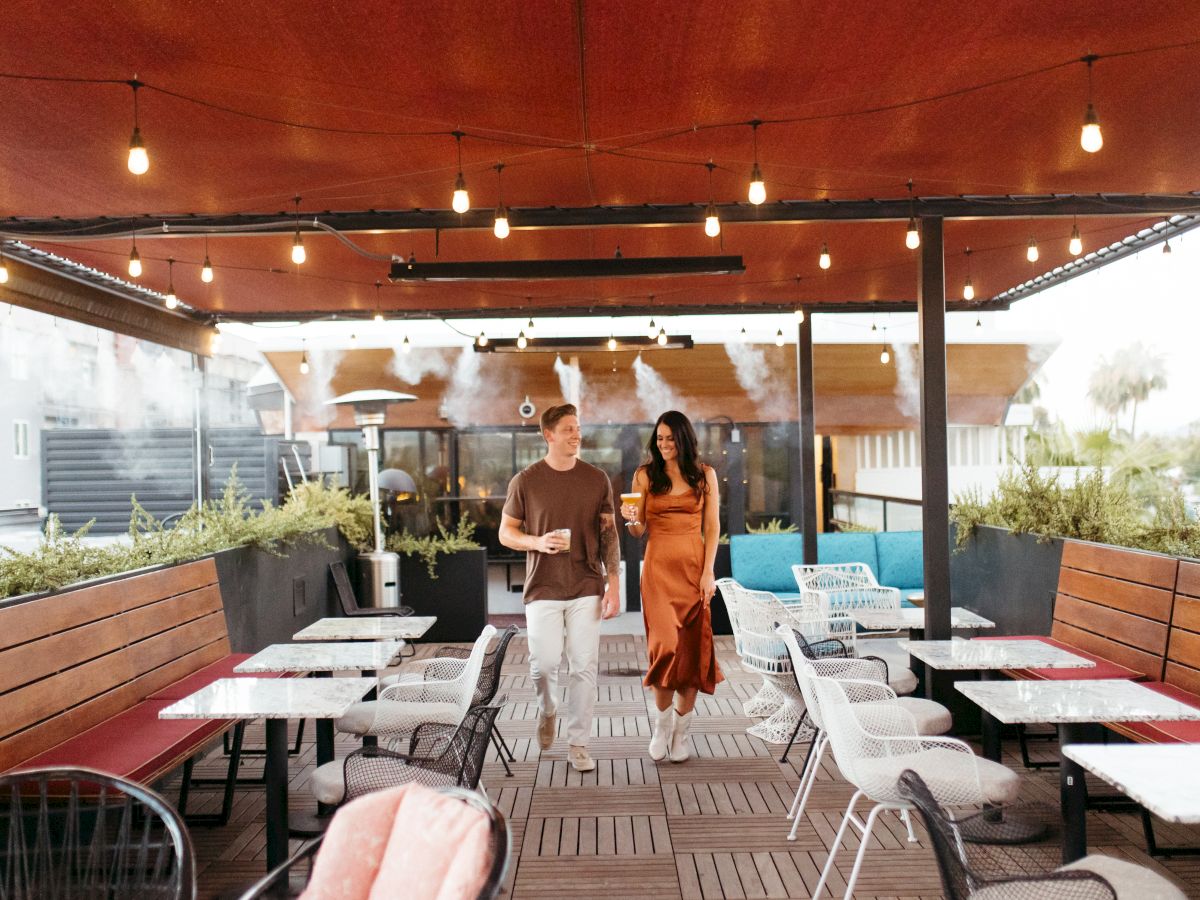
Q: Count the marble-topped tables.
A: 7